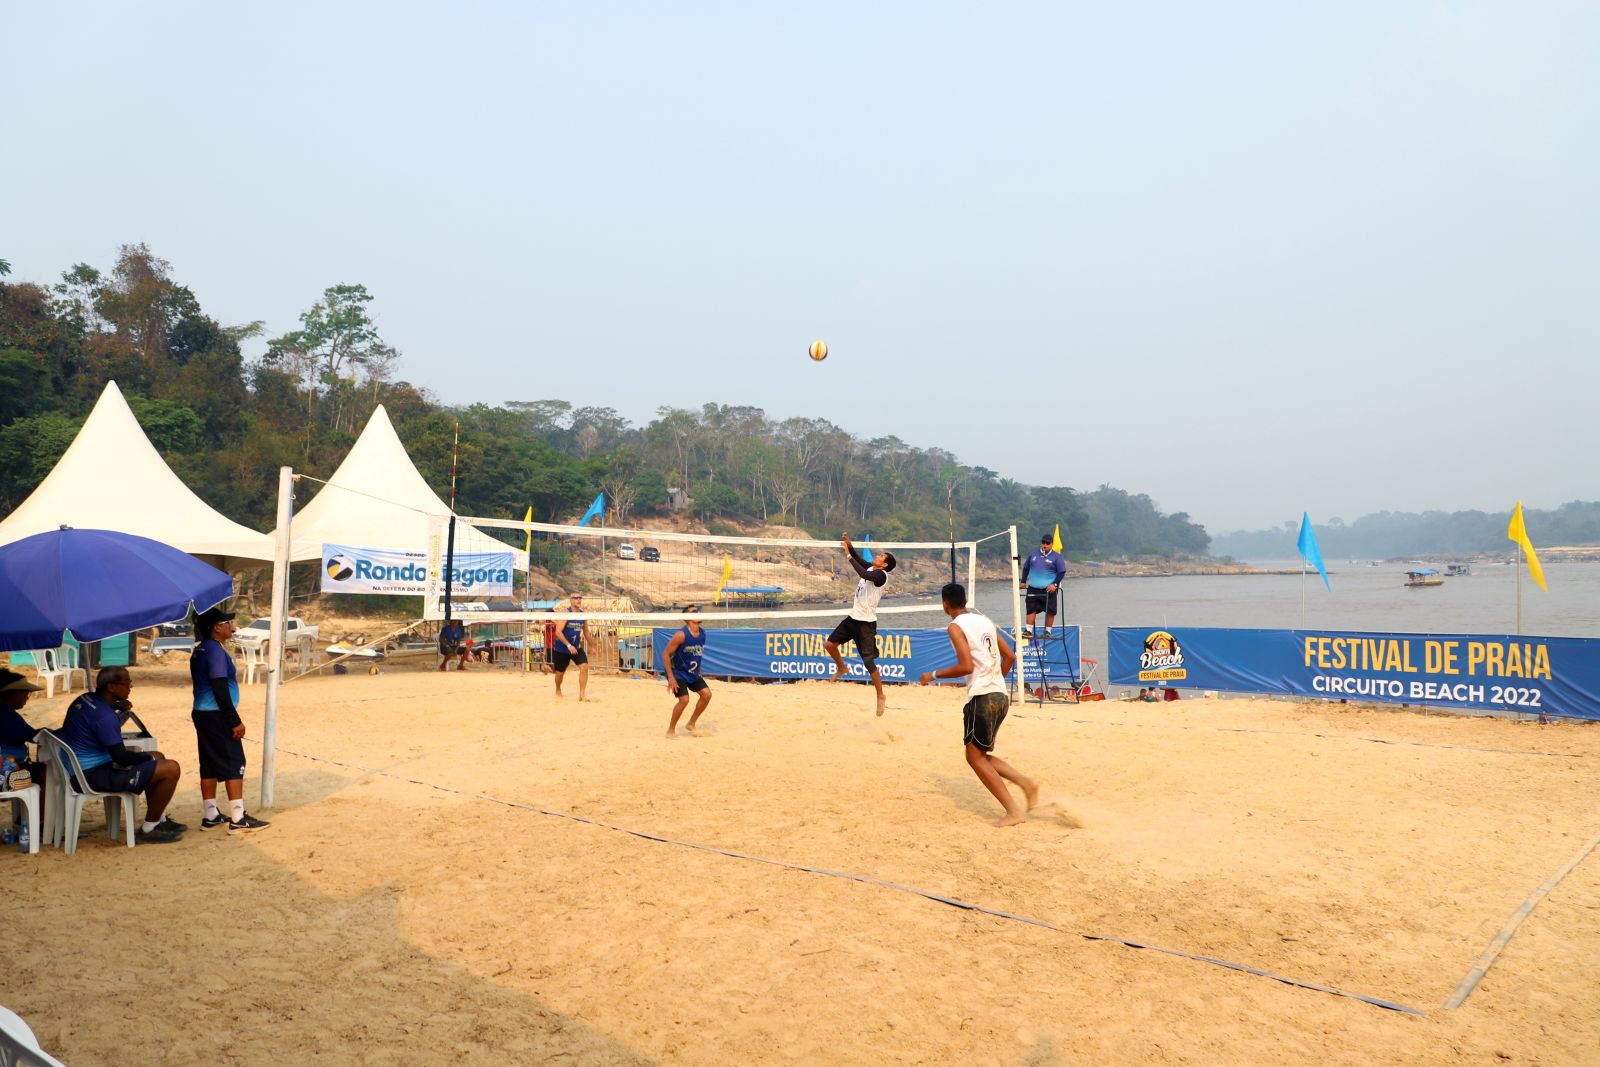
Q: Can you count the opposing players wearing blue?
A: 2